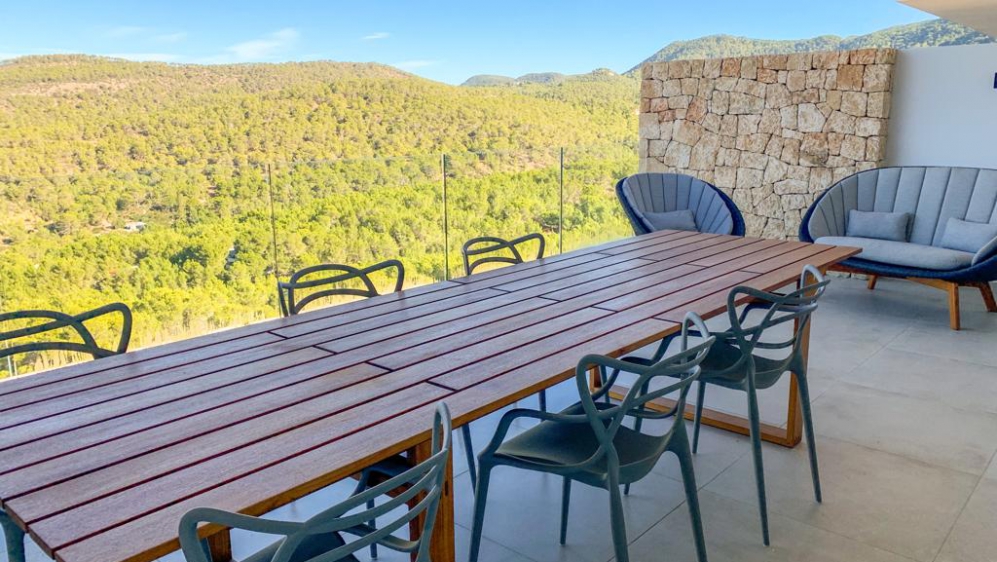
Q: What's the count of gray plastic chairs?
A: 6